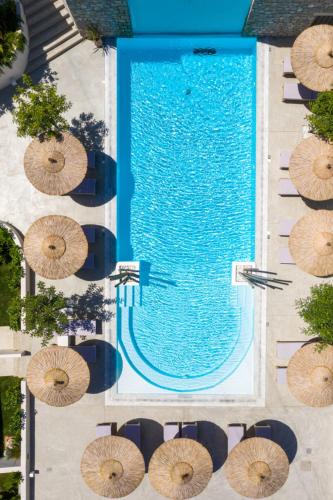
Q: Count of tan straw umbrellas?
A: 10